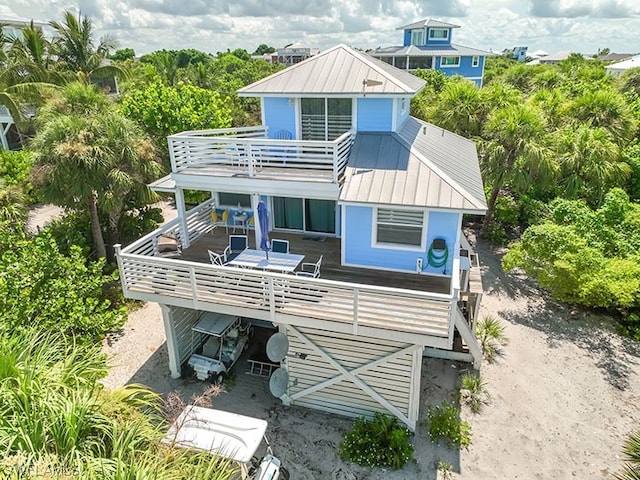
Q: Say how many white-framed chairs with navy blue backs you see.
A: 2